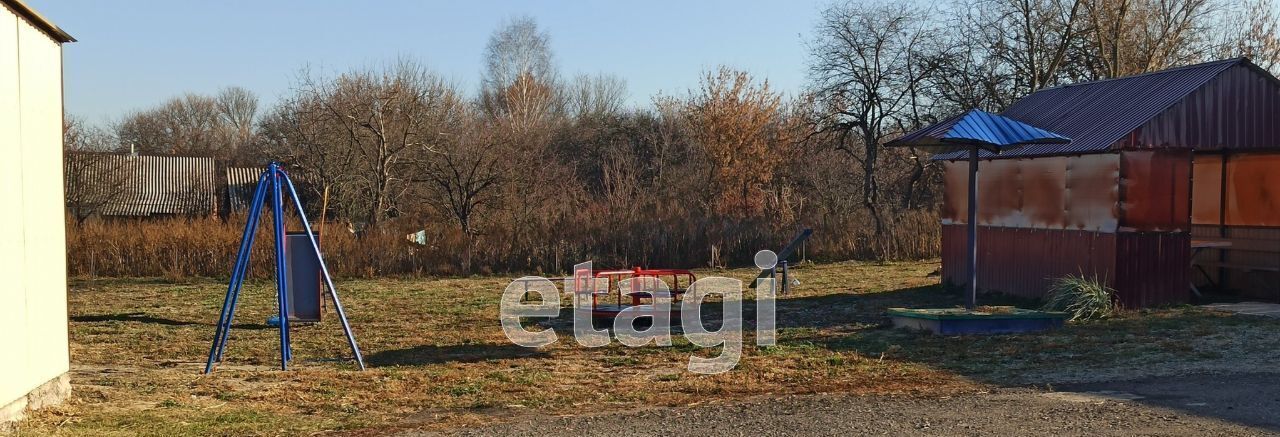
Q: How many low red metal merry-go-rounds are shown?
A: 1